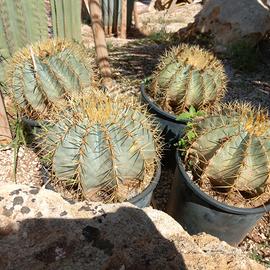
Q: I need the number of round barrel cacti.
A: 4